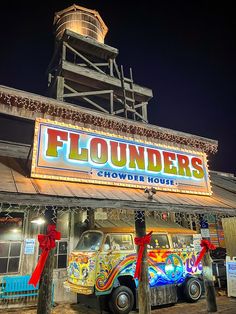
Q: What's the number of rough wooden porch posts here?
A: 3